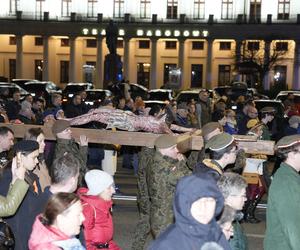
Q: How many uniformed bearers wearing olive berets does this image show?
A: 3